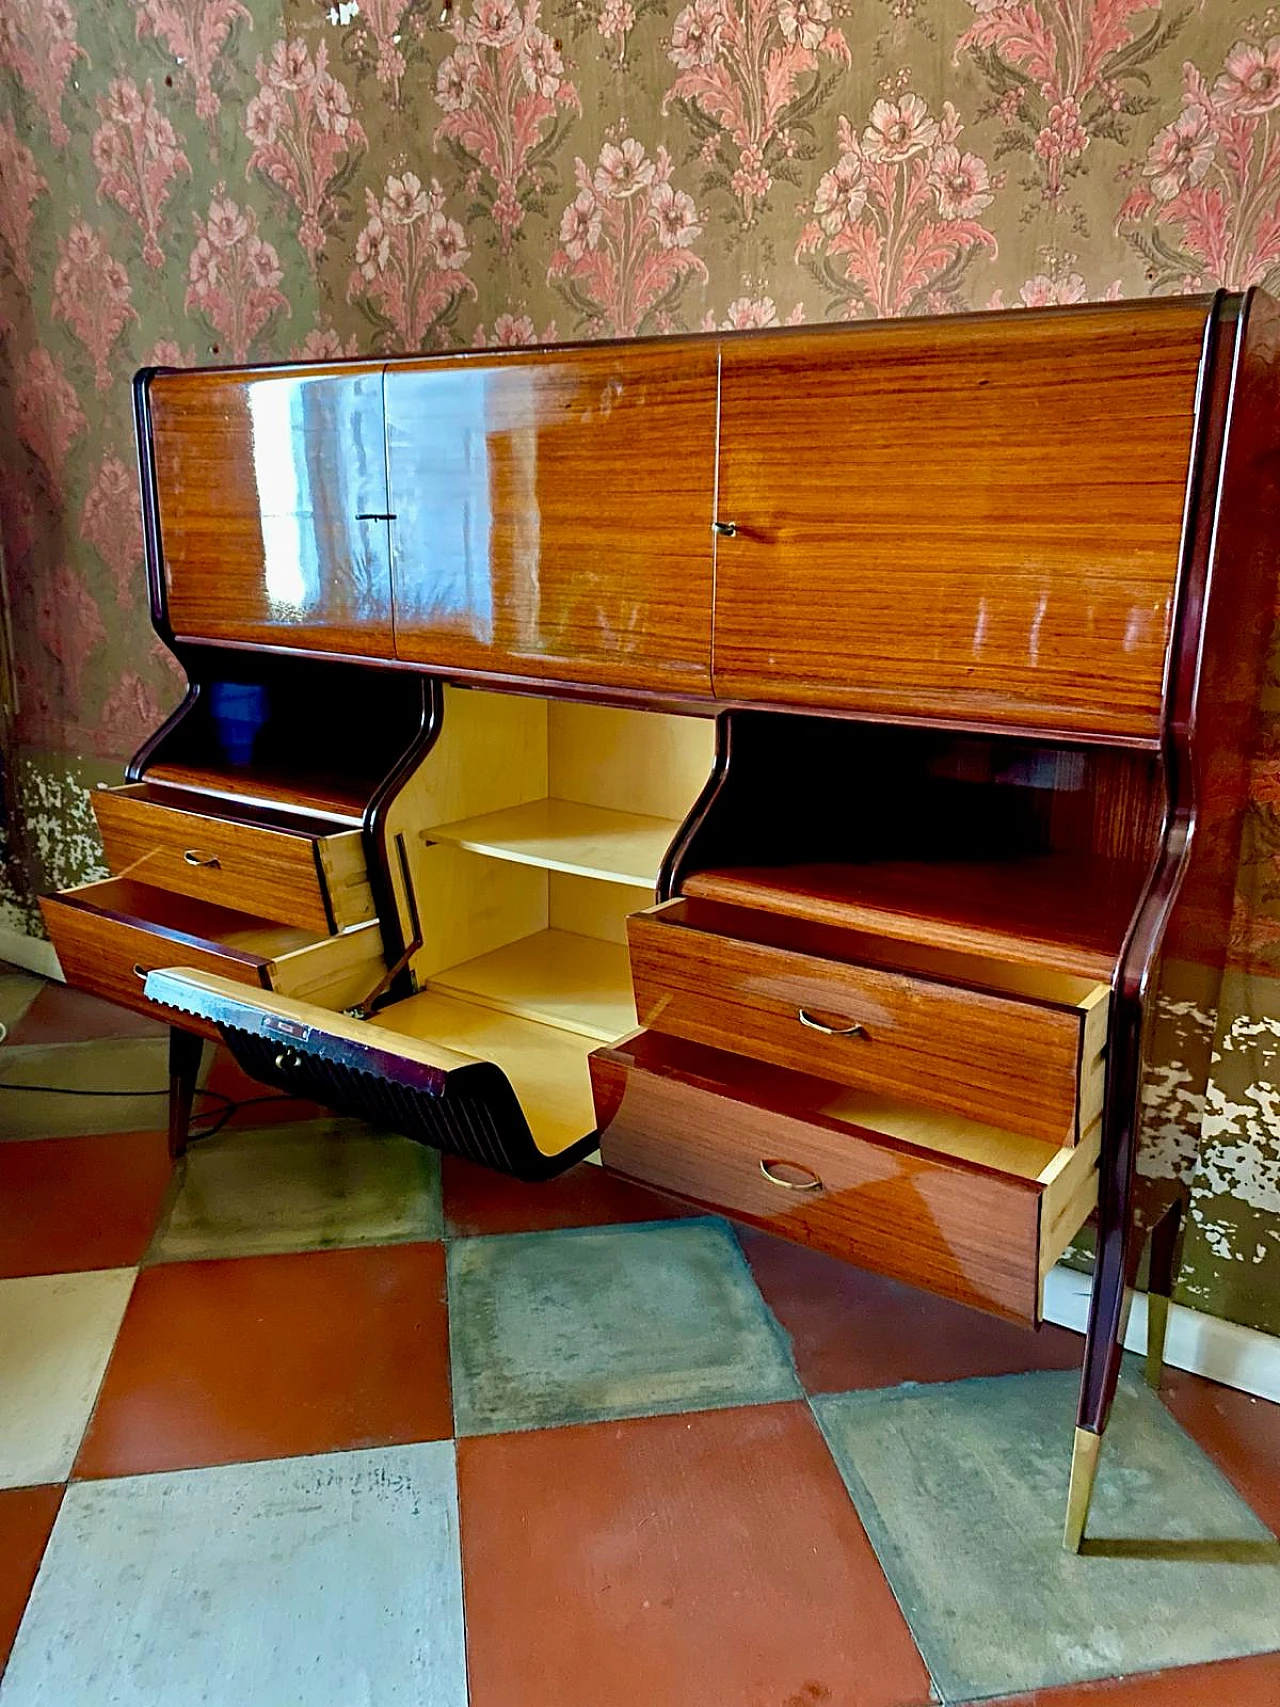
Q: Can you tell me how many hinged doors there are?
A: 4